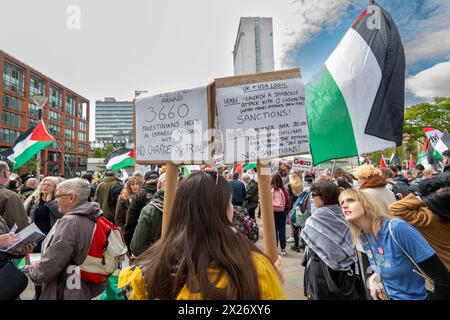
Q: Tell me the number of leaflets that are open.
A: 1